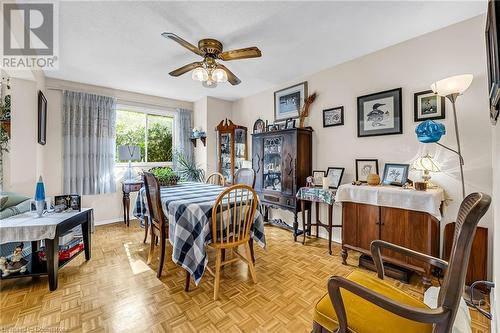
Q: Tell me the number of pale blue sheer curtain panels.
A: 2